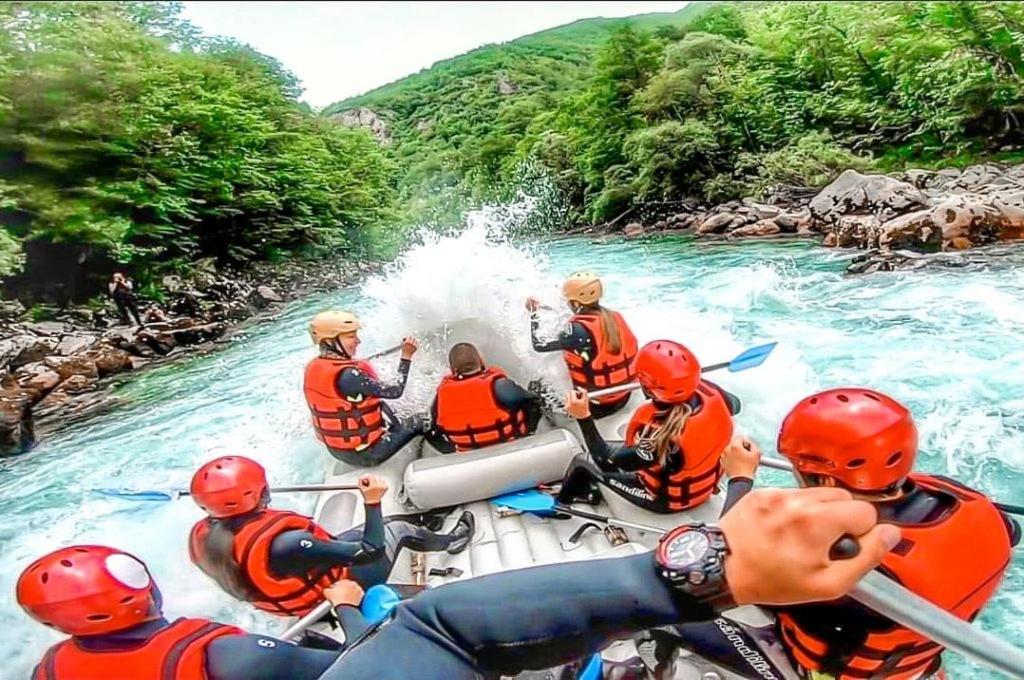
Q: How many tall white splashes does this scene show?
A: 1